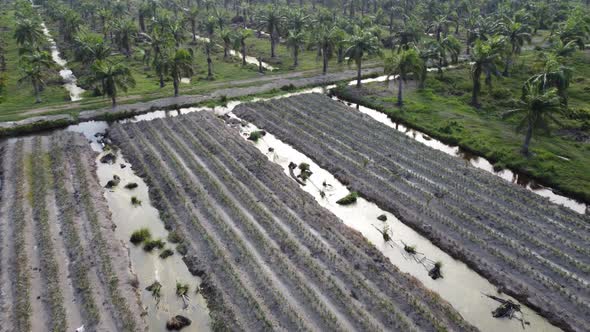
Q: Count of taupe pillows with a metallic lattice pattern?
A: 0